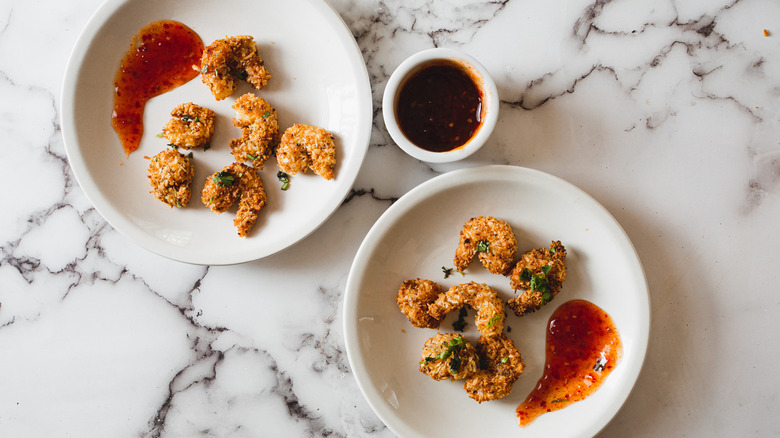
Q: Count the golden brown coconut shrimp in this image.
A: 12